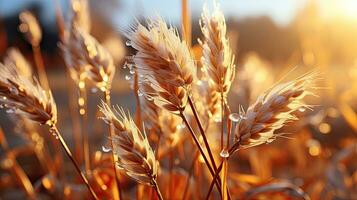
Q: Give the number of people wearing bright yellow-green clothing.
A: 0